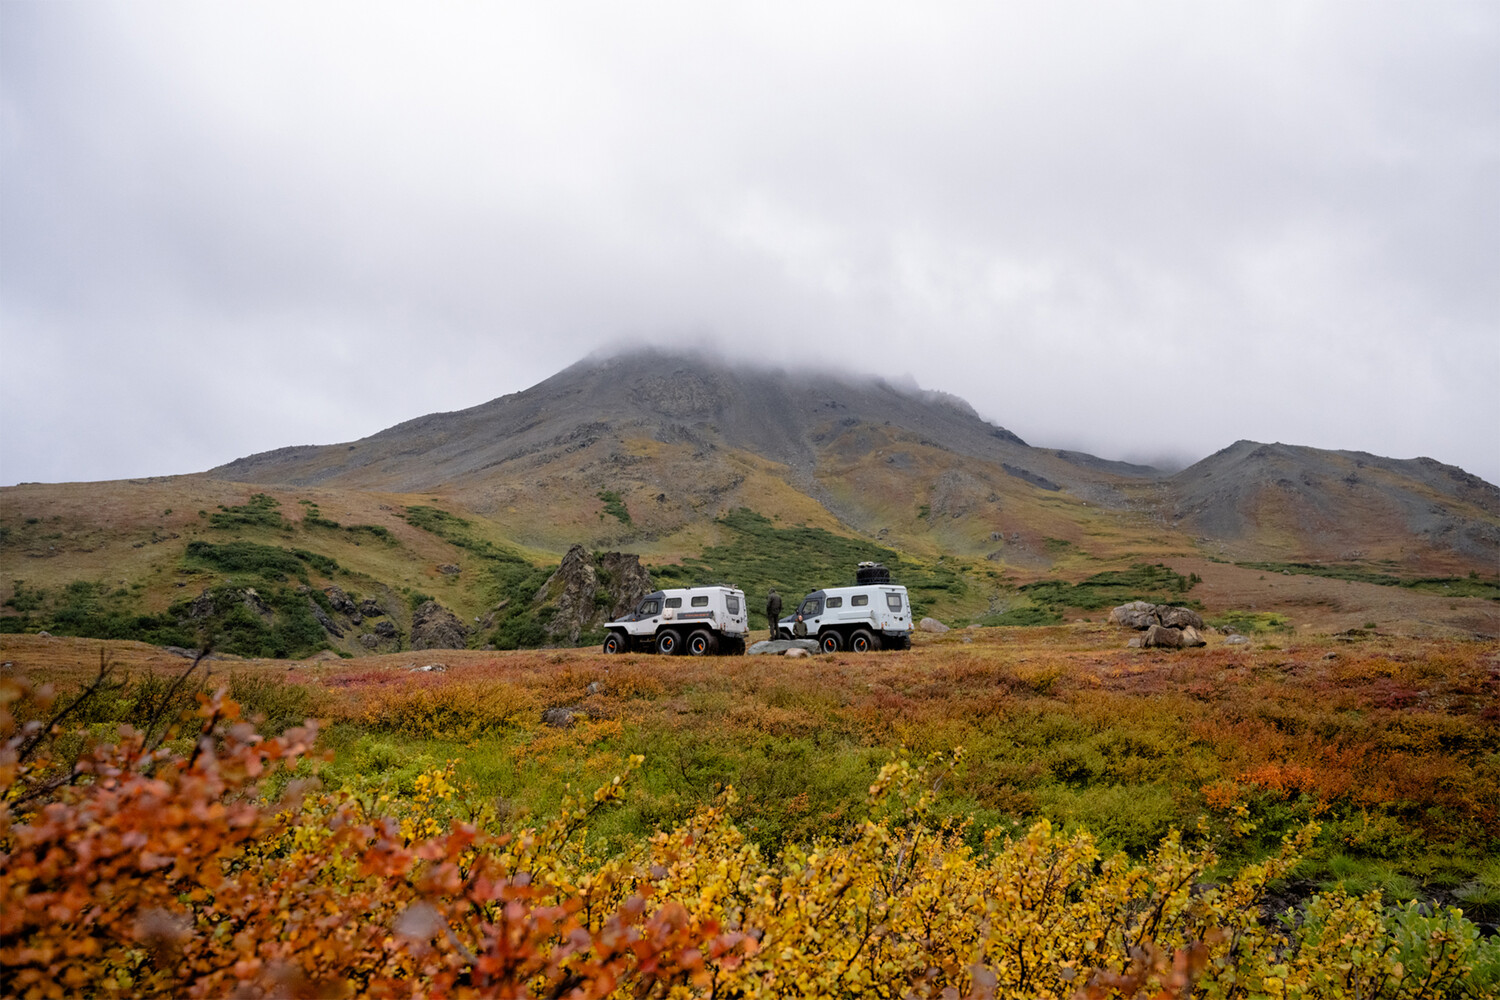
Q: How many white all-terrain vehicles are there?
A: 2